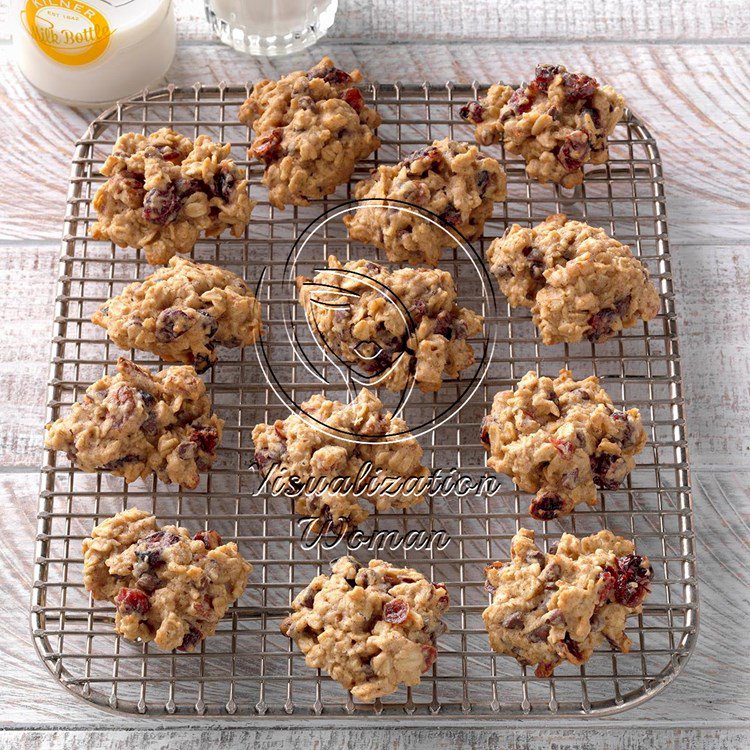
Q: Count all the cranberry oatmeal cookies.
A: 13